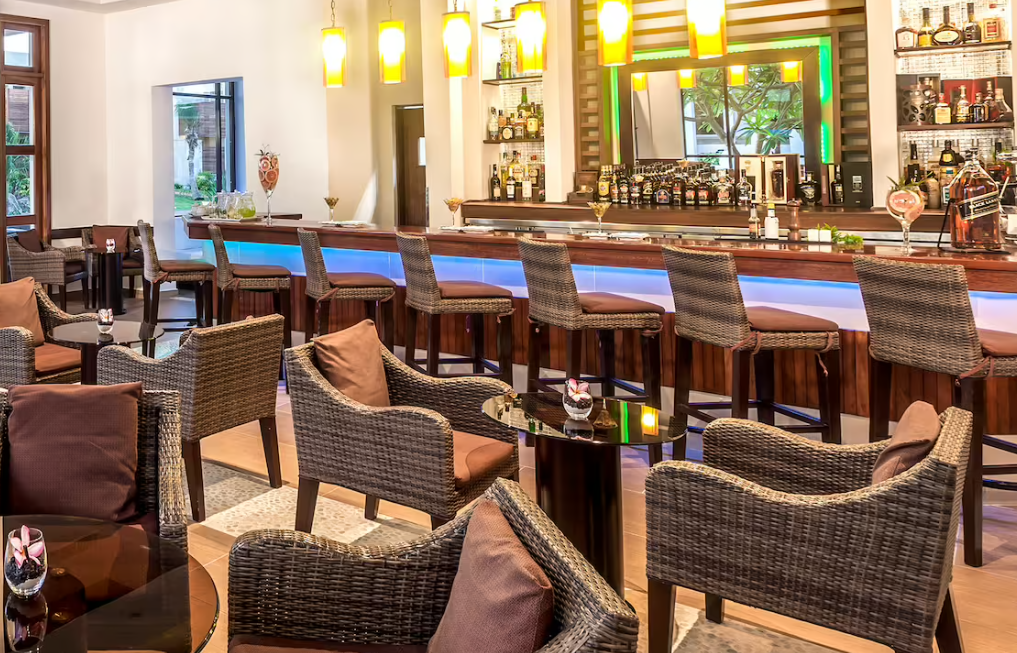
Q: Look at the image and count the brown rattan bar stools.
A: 7